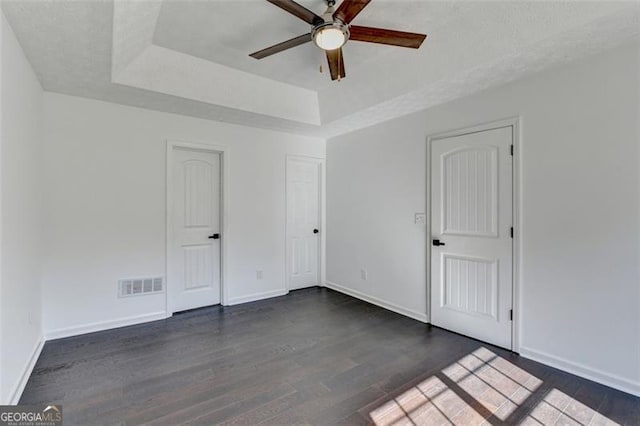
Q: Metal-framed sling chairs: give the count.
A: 0